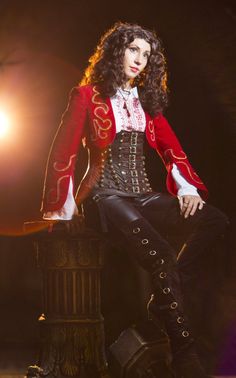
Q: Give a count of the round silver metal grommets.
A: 9